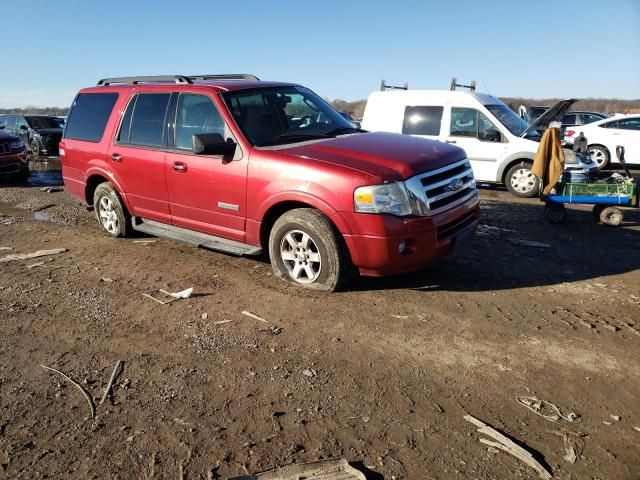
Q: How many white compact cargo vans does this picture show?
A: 1